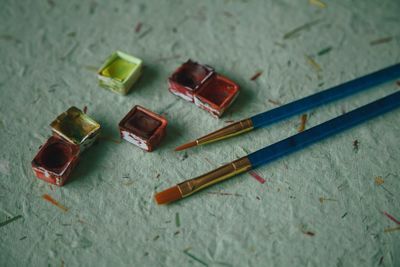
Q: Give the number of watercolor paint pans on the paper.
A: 6